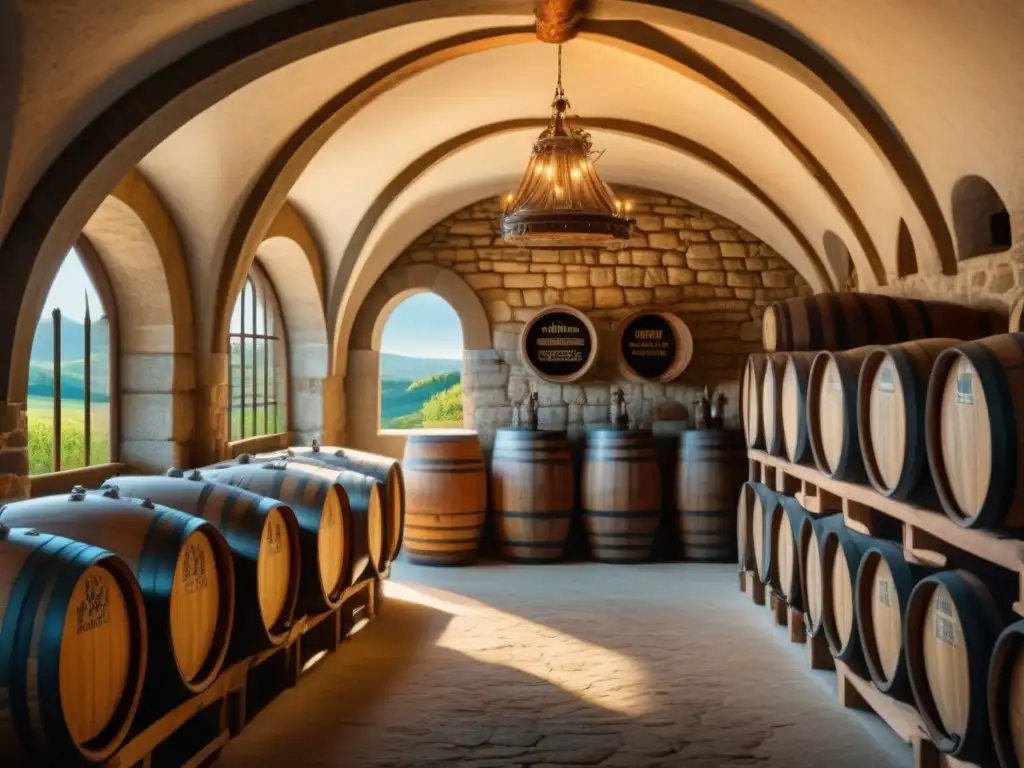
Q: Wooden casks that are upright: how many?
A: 4